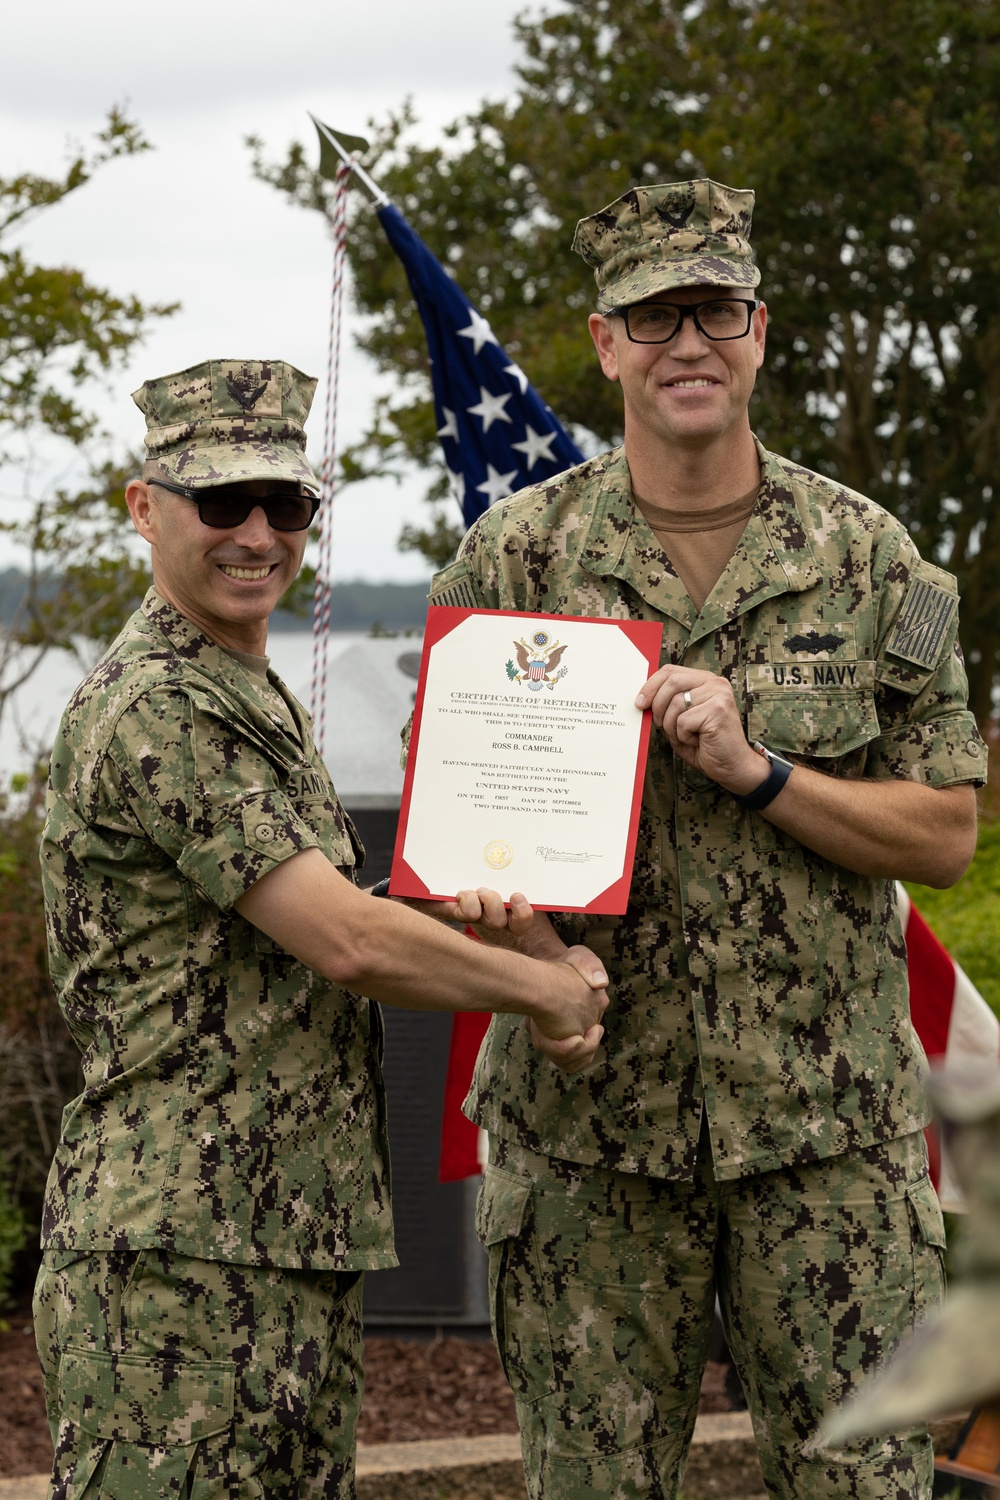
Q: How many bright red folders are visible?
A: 1